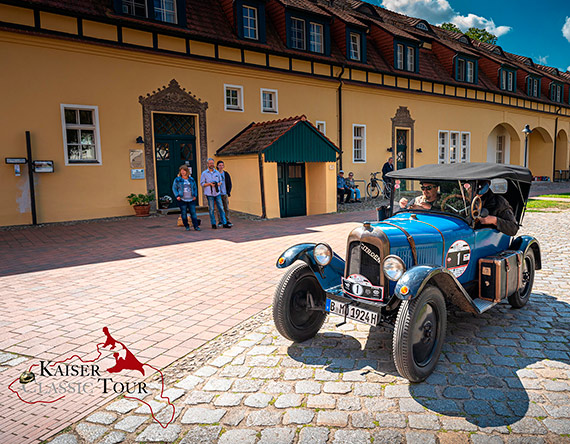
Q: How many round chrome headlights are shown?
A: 2